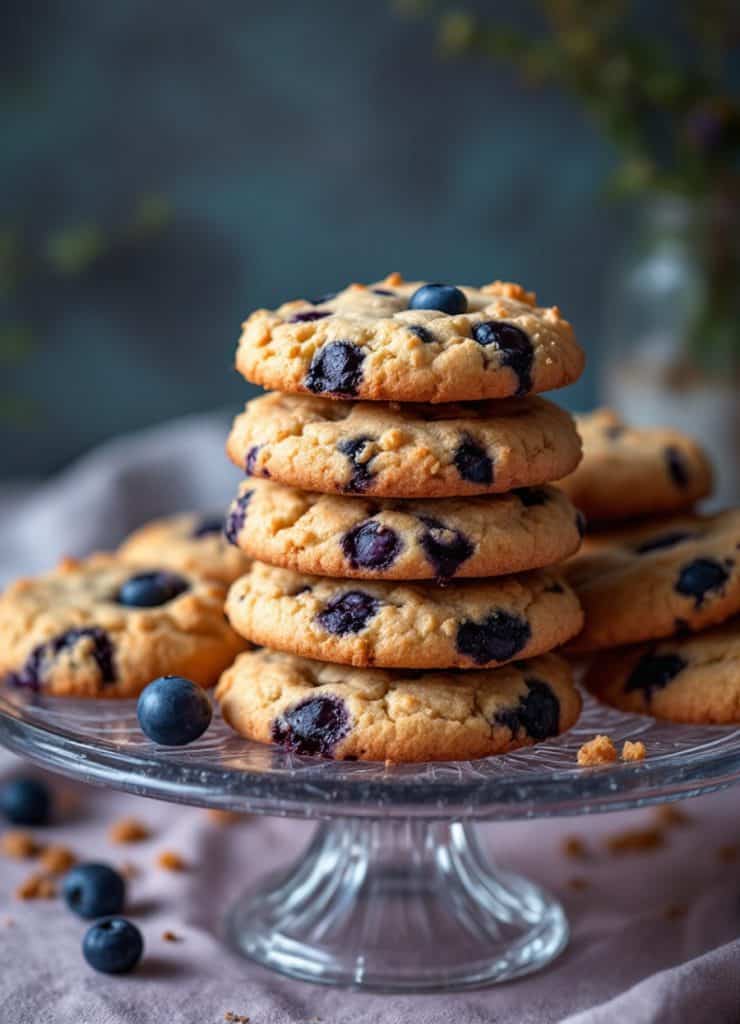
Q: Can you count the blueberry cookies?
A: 10